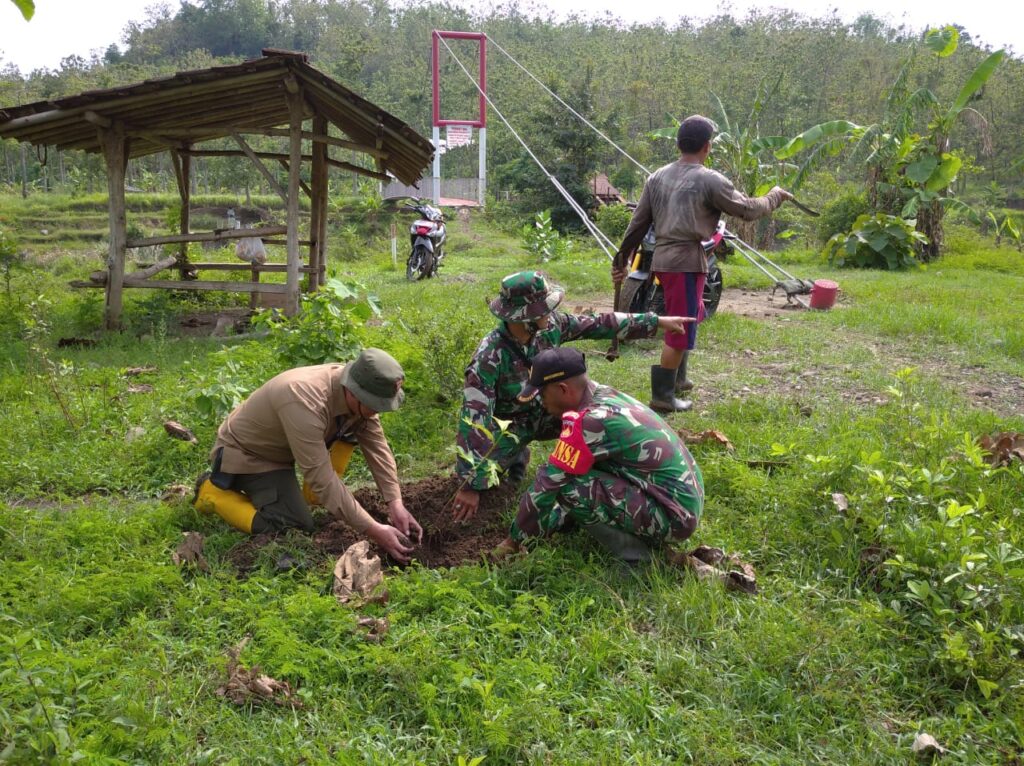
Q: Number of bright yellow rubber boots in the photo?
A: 2